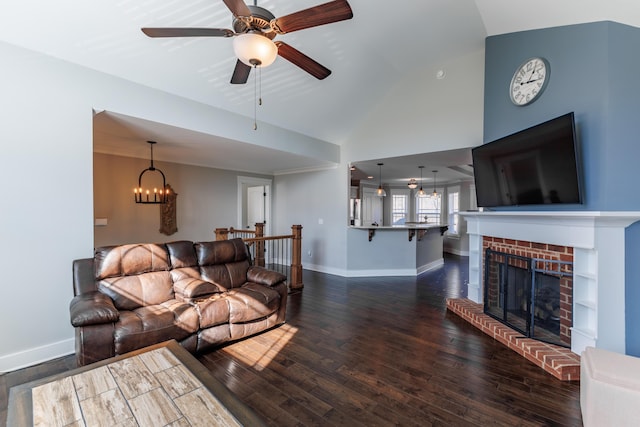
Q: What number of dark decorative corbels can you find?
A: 4